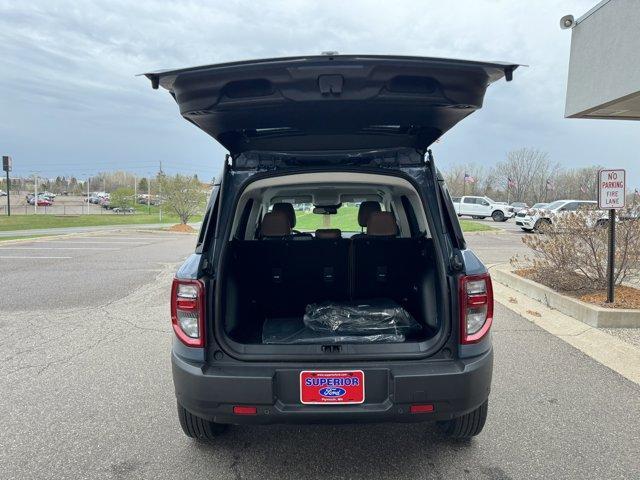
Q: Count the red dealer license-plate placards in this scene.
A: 1